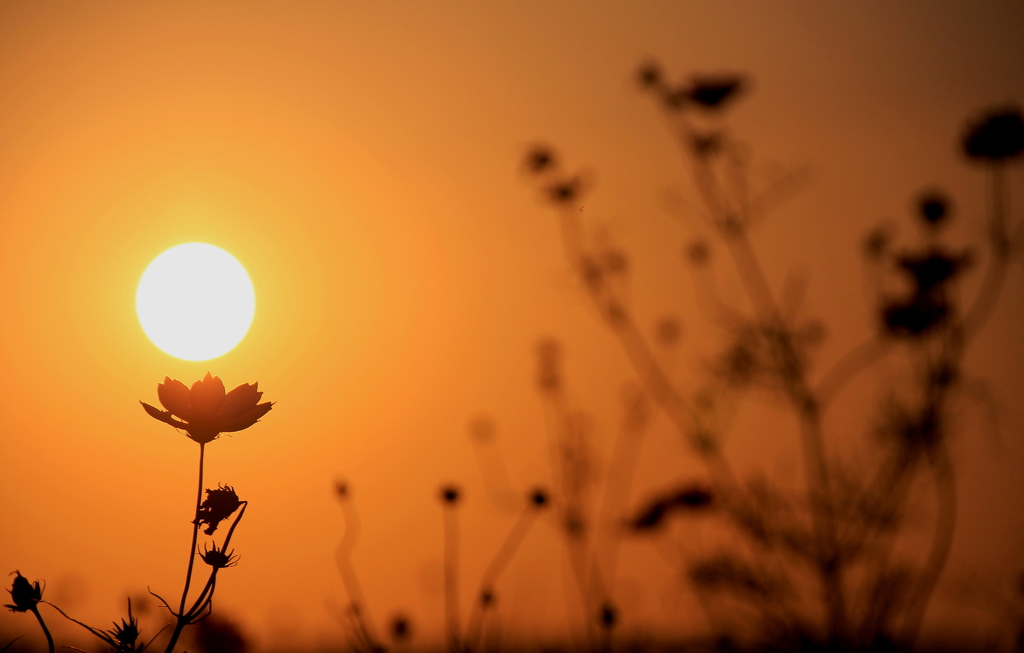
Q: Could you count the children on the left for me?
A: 0